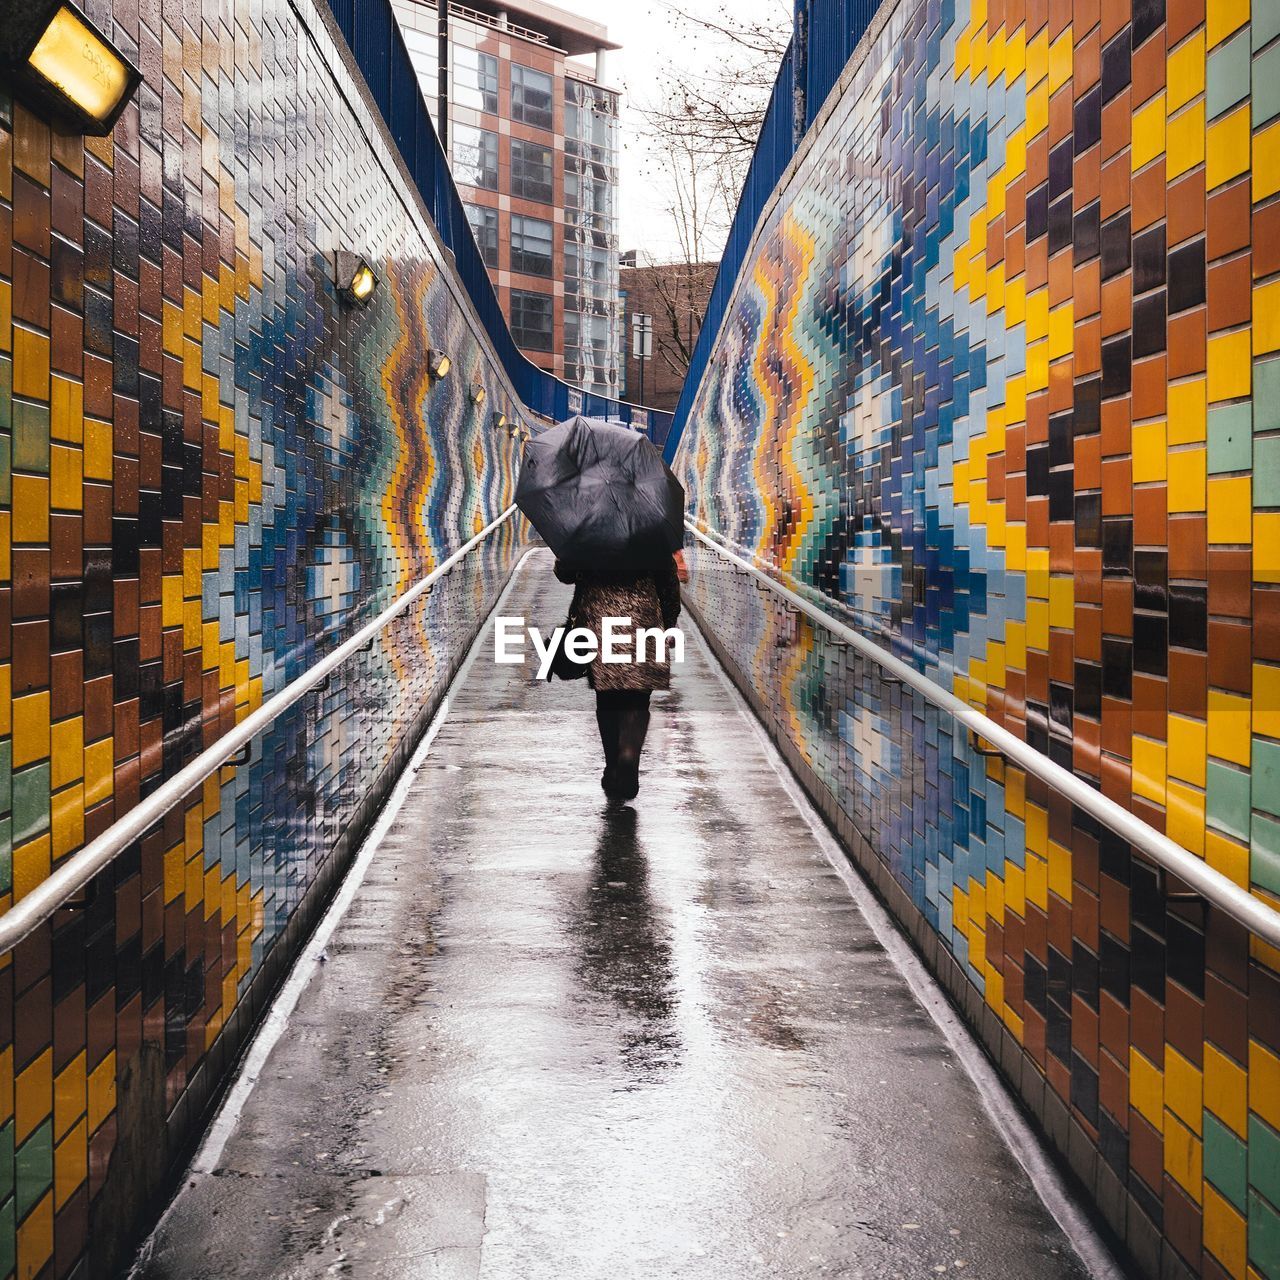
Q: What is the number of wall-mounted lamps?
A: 7